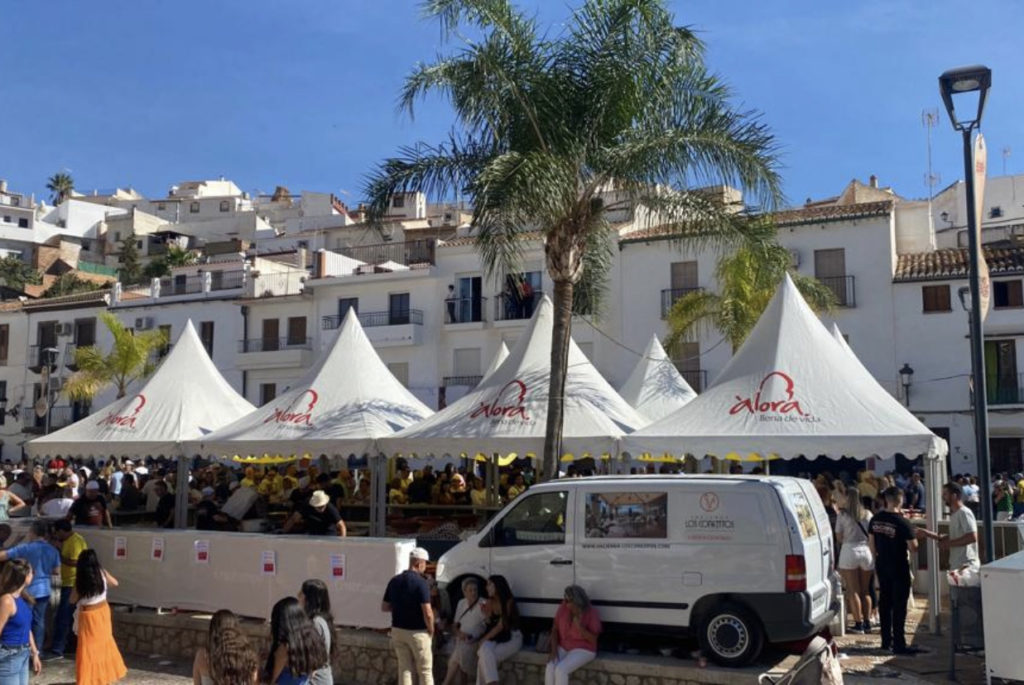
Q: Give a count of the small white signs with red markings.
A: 5